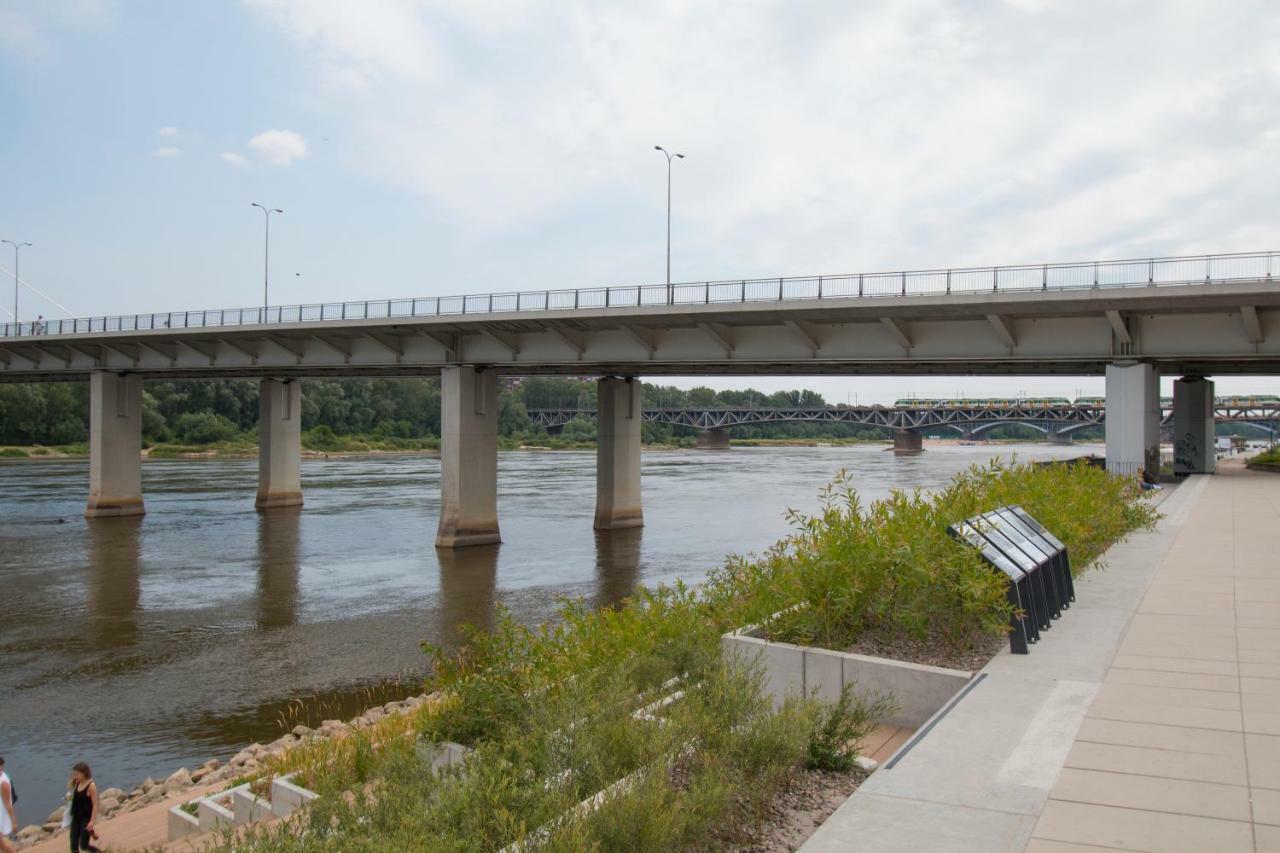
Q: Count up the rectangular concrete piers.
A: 6